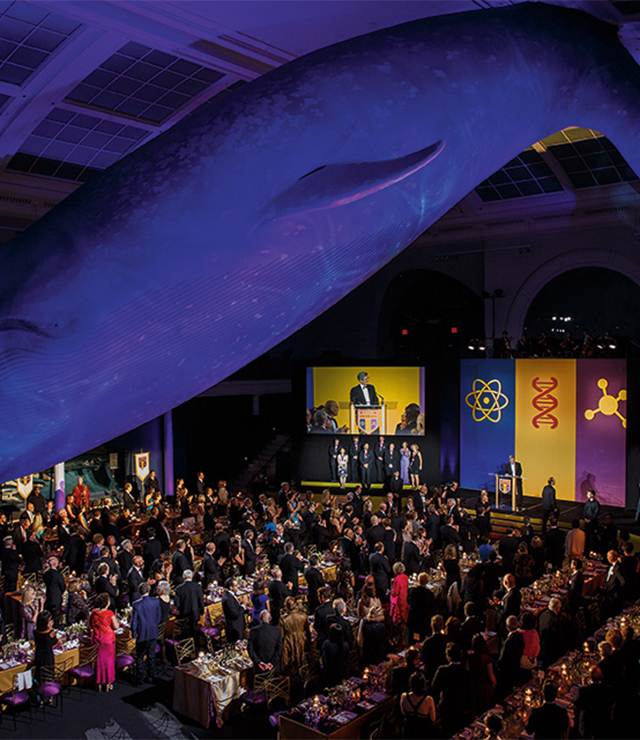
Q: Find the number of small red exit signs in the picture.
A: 2